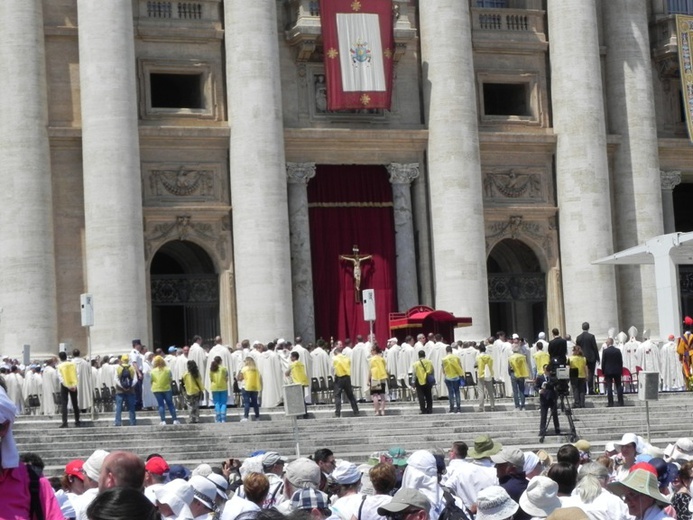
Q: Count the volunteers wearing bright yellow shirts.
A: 15